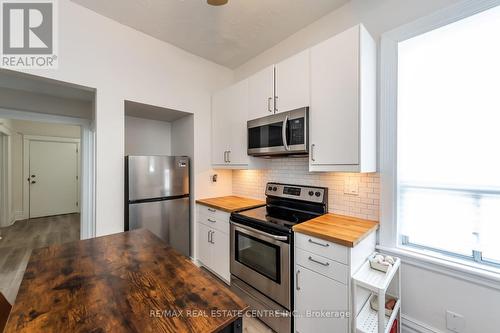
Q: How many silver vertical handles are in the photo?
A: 9